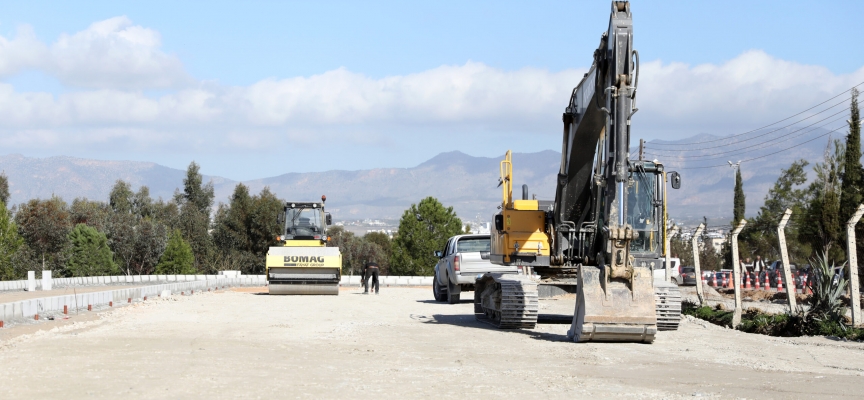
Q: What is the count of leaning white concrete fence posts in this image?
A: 5